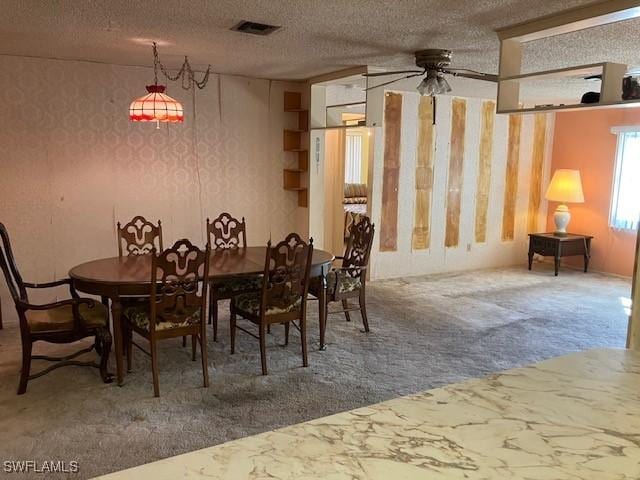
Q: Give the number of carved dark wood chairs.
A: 6